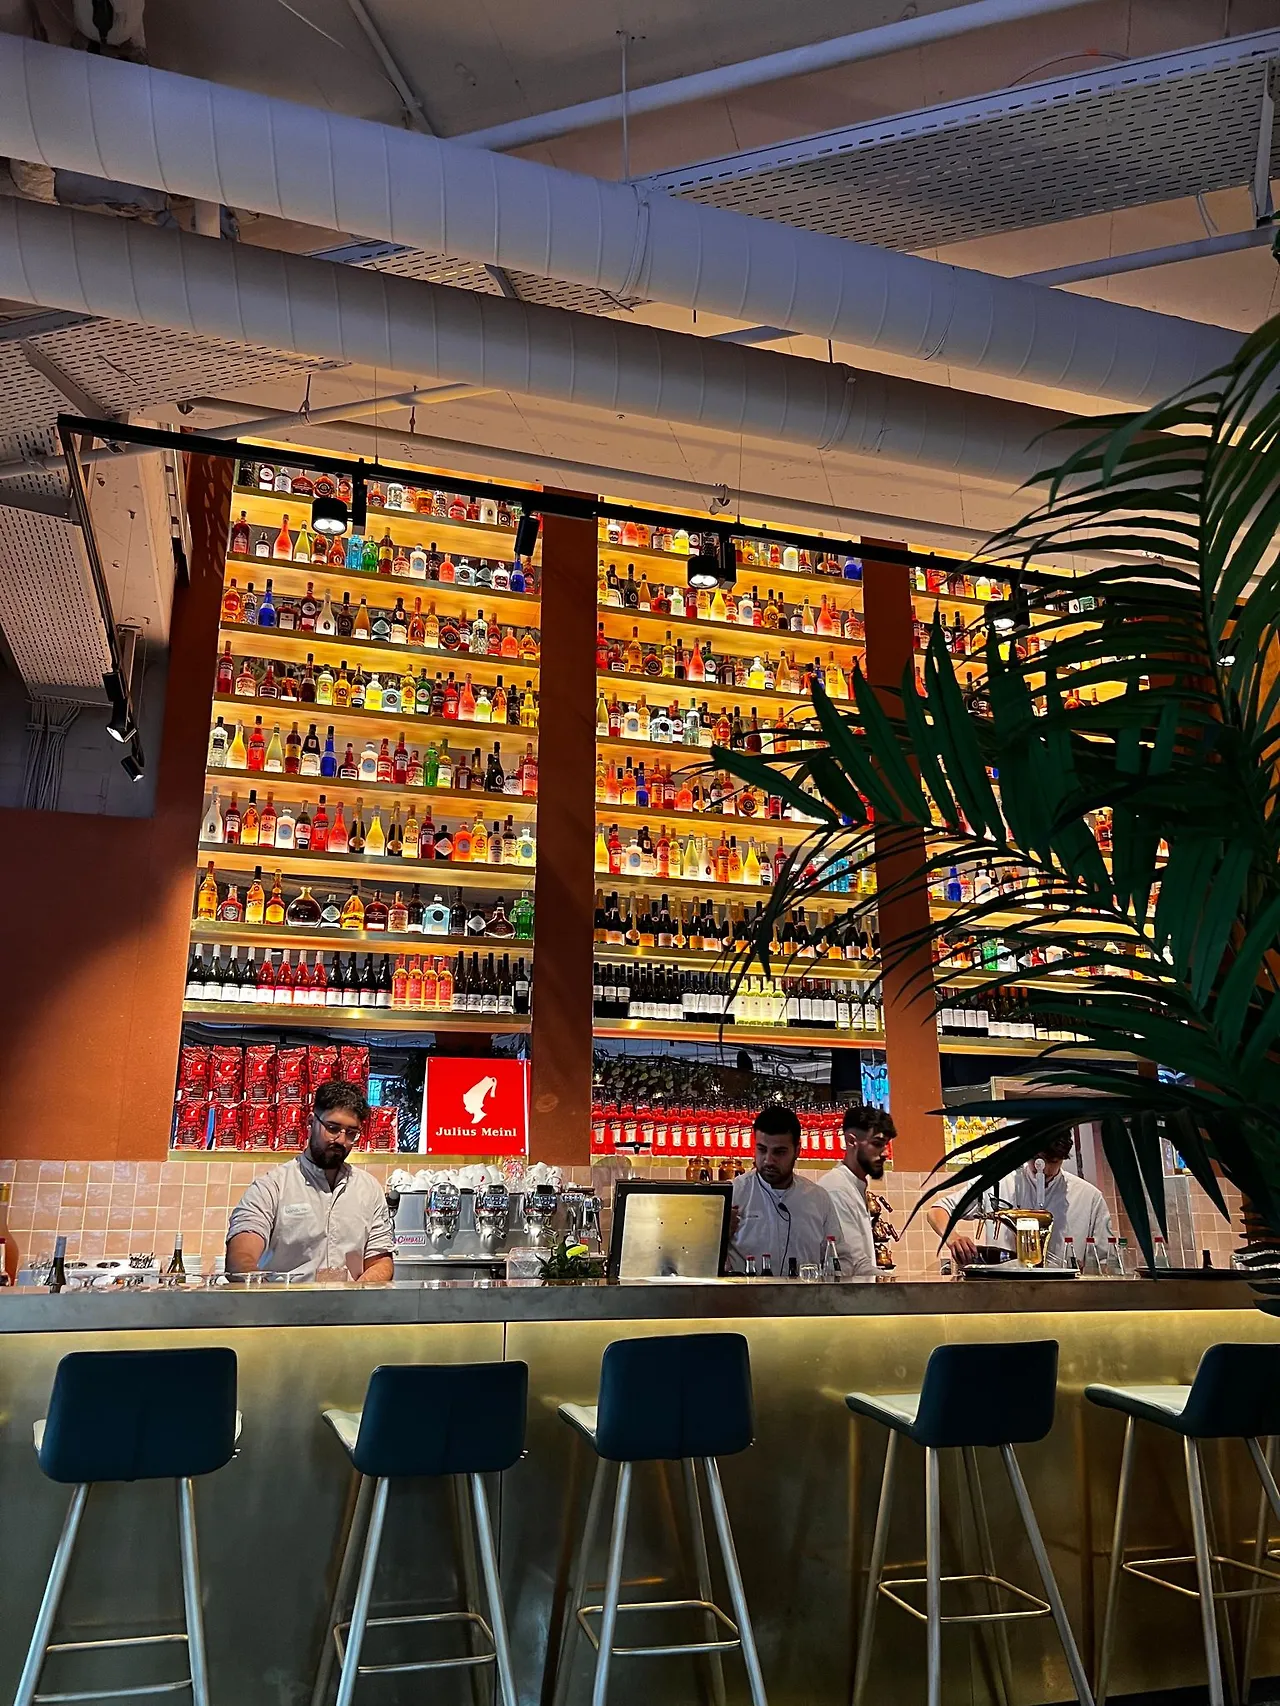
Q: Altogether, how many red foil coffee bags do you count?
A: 12